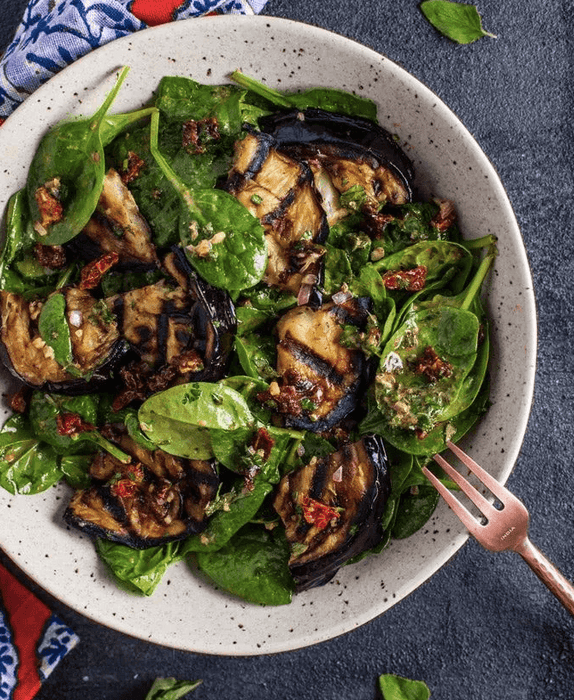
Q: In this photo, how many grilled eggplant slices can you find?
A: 8